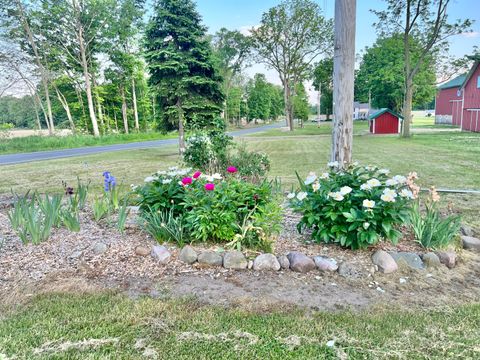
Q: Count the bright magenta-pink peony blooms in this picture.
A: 4